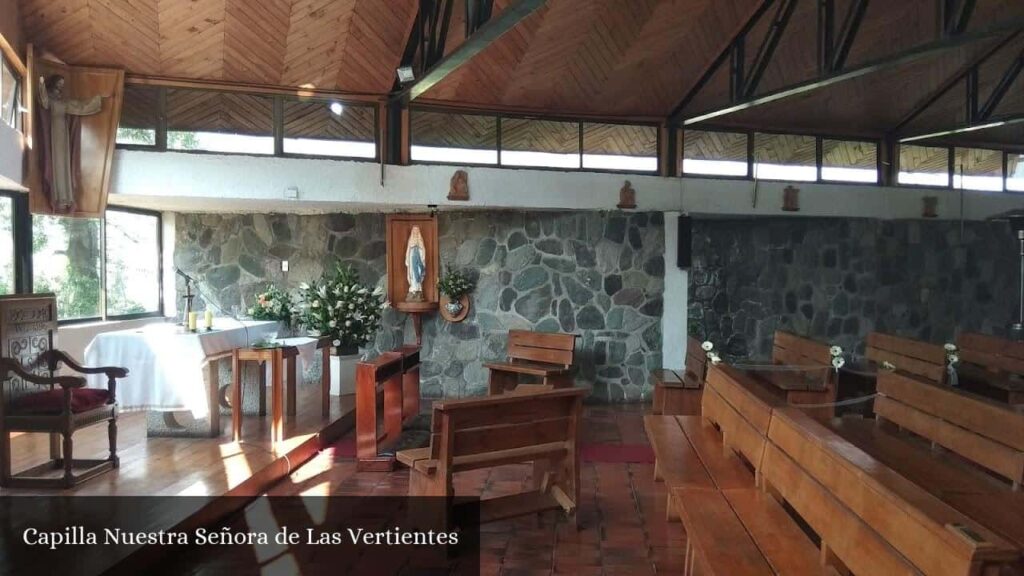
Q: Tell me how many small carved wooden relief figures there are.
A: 4